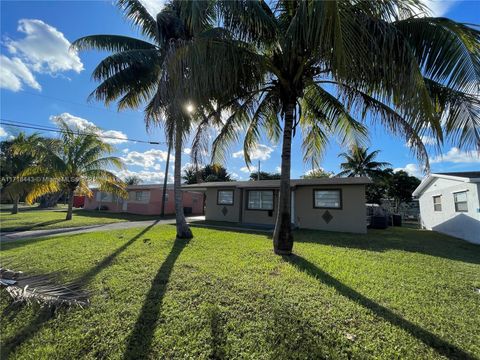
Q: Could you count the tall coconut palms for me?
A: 2